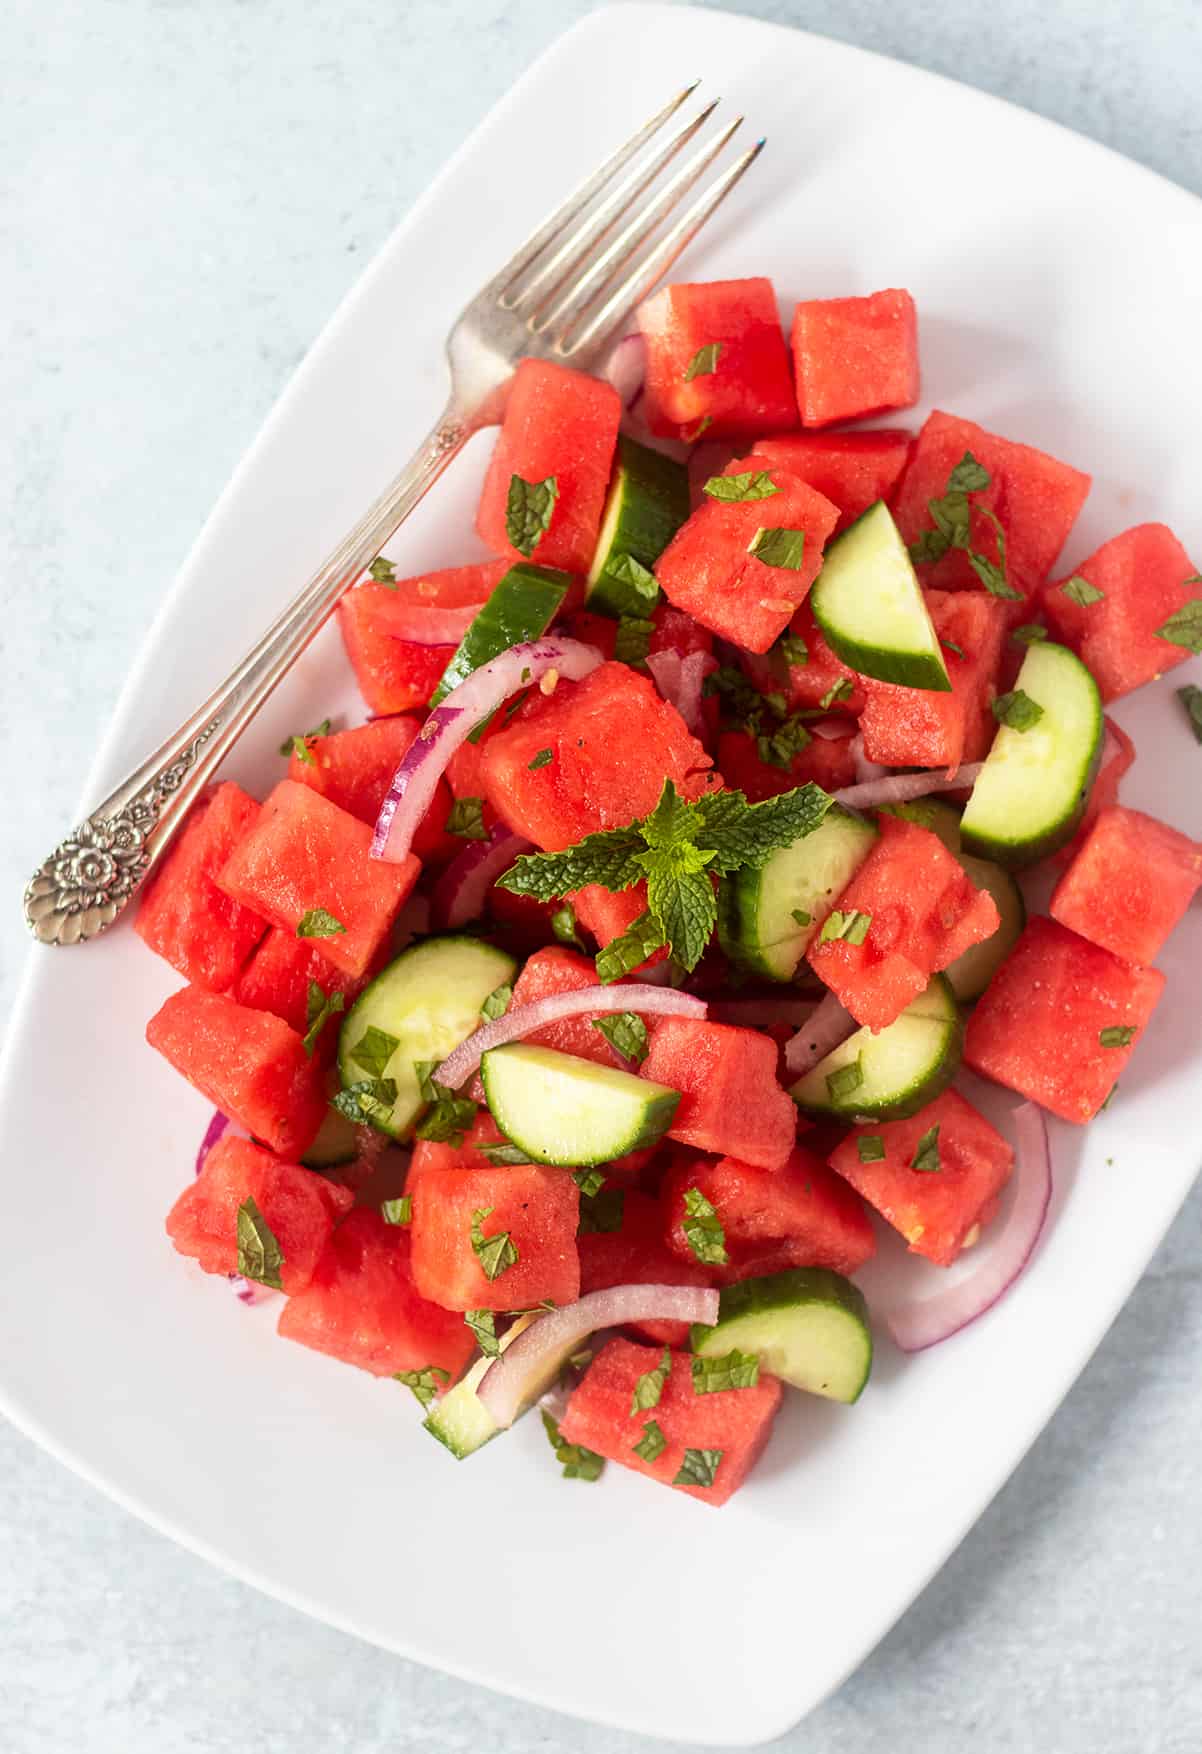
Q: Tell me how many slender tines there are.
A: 4